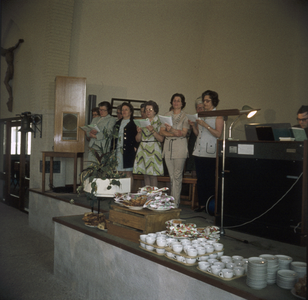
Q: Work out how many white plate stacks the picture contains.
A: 5